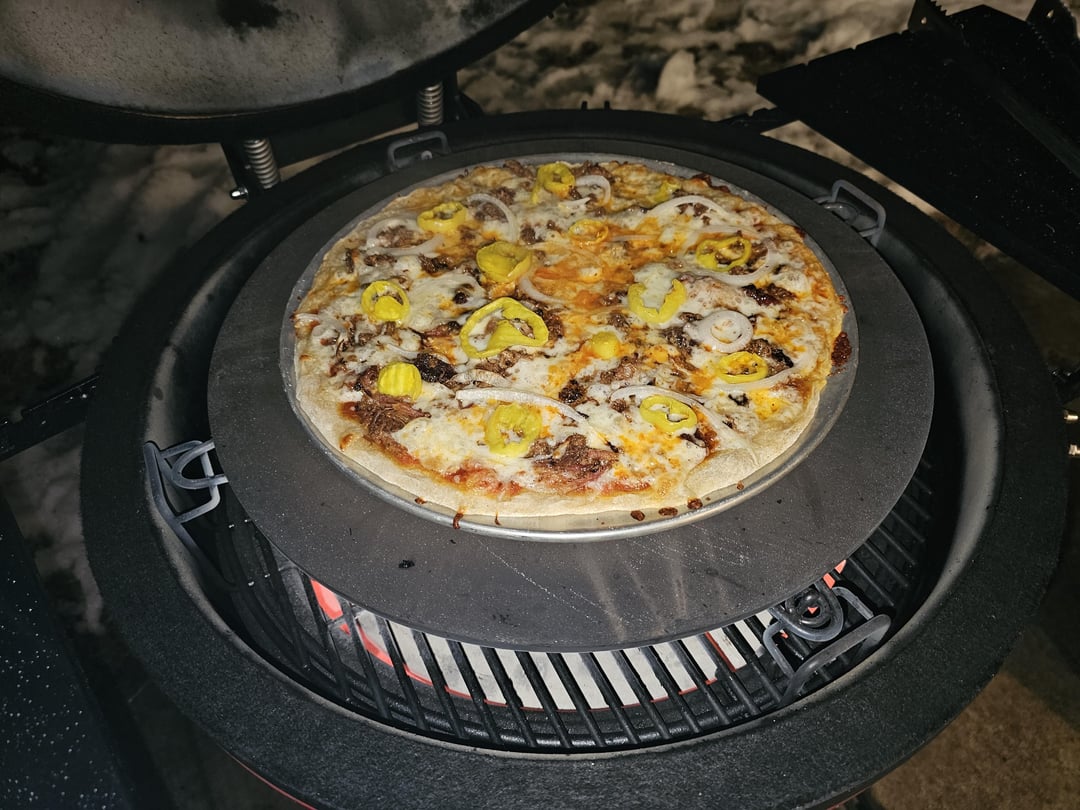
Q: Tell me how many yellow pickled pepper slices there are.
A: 14